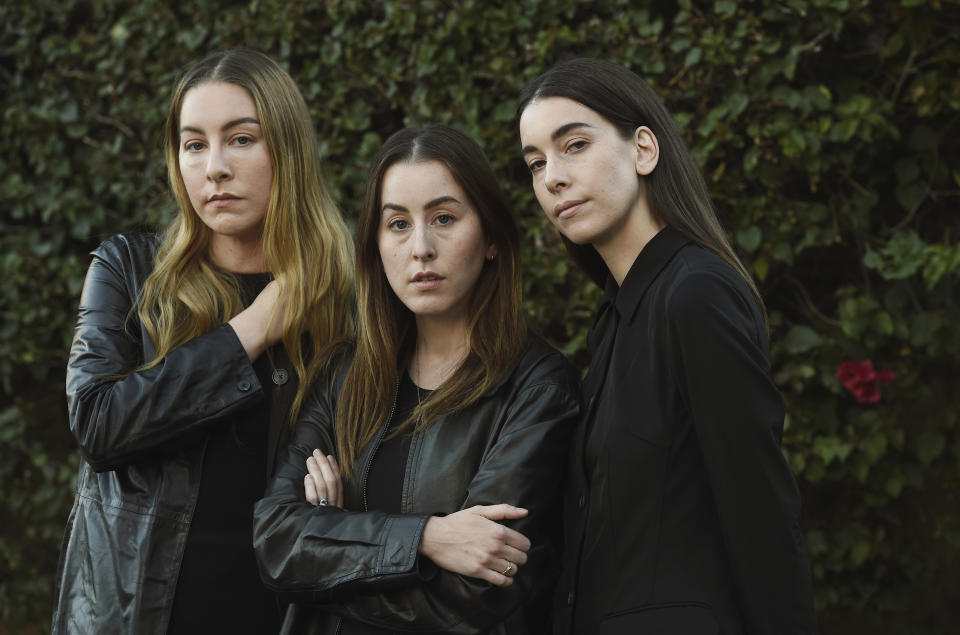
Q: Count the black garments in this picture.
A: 5